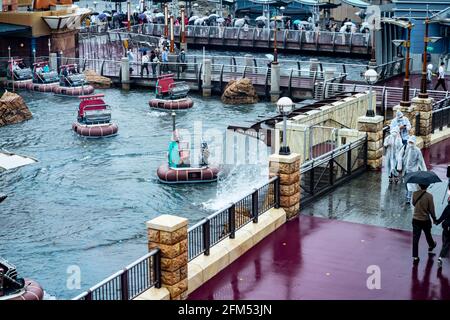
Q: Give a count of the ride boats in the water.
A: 7